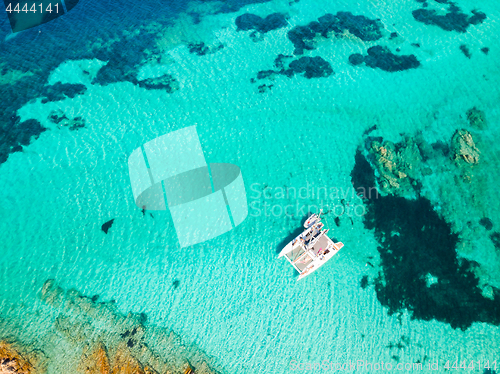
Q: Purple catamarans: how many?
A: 0